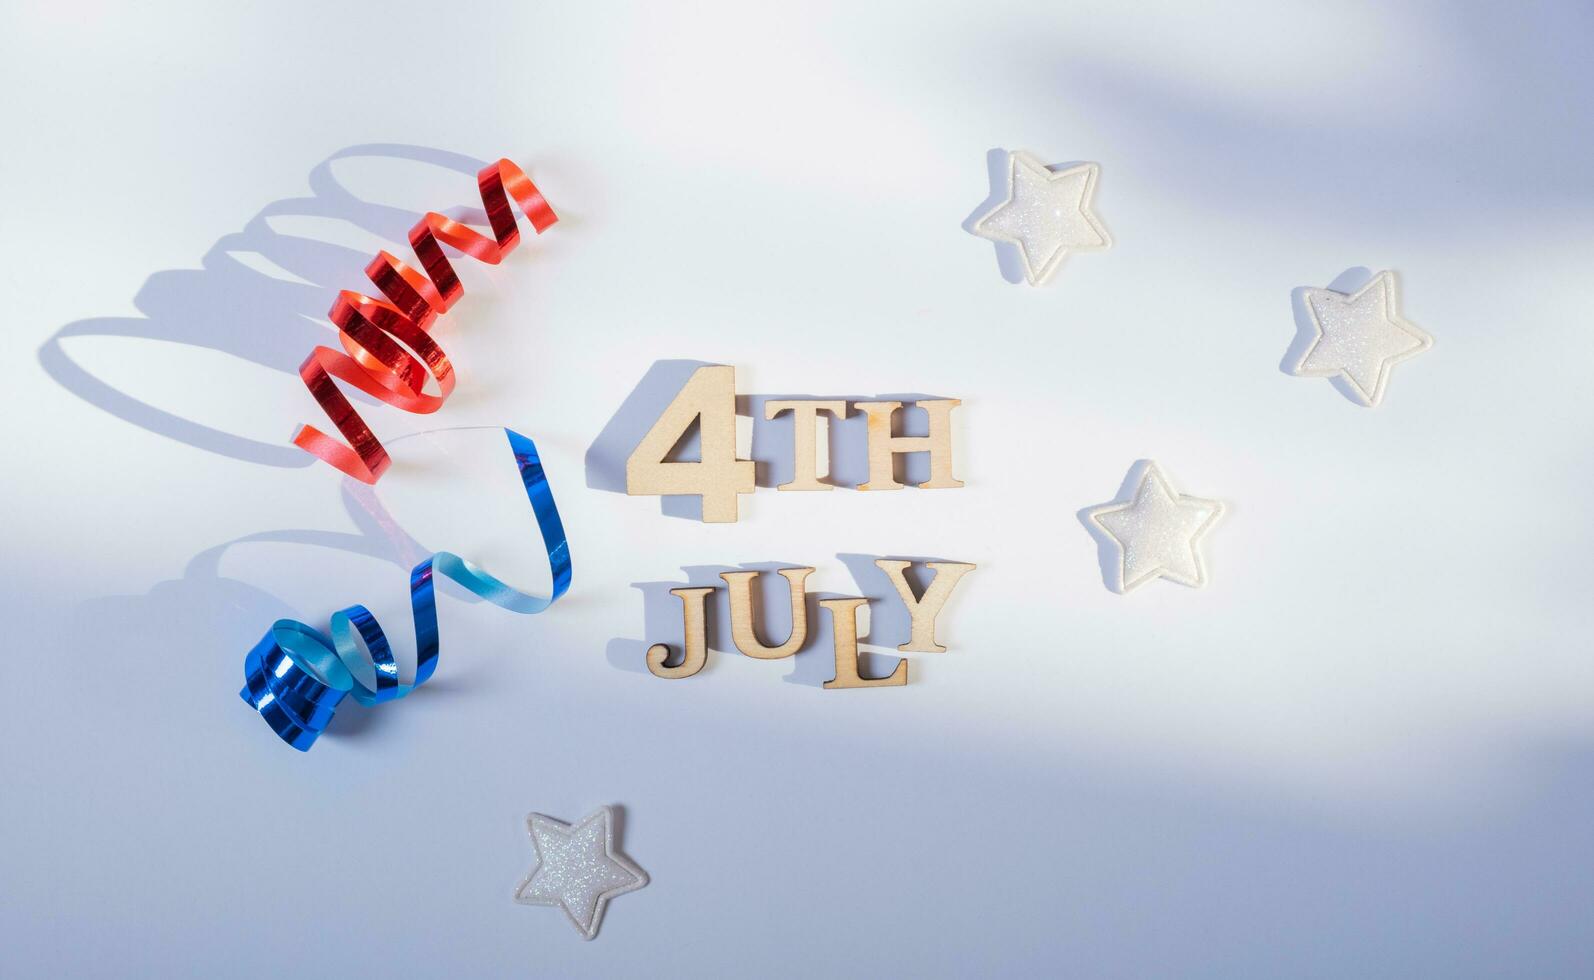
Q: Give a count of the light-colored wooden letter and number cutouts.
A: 7